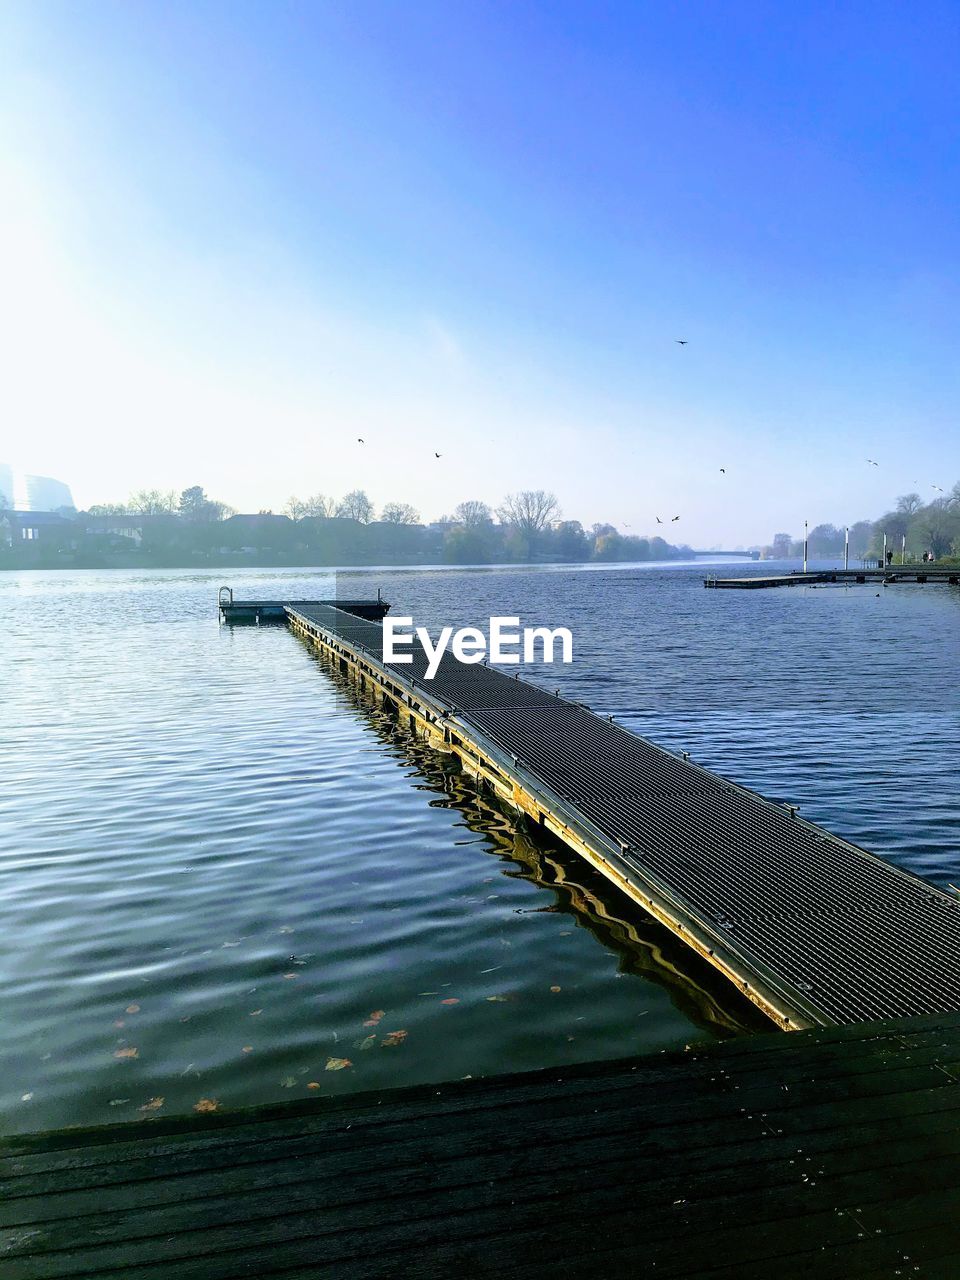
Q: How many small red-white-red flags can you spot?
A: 0